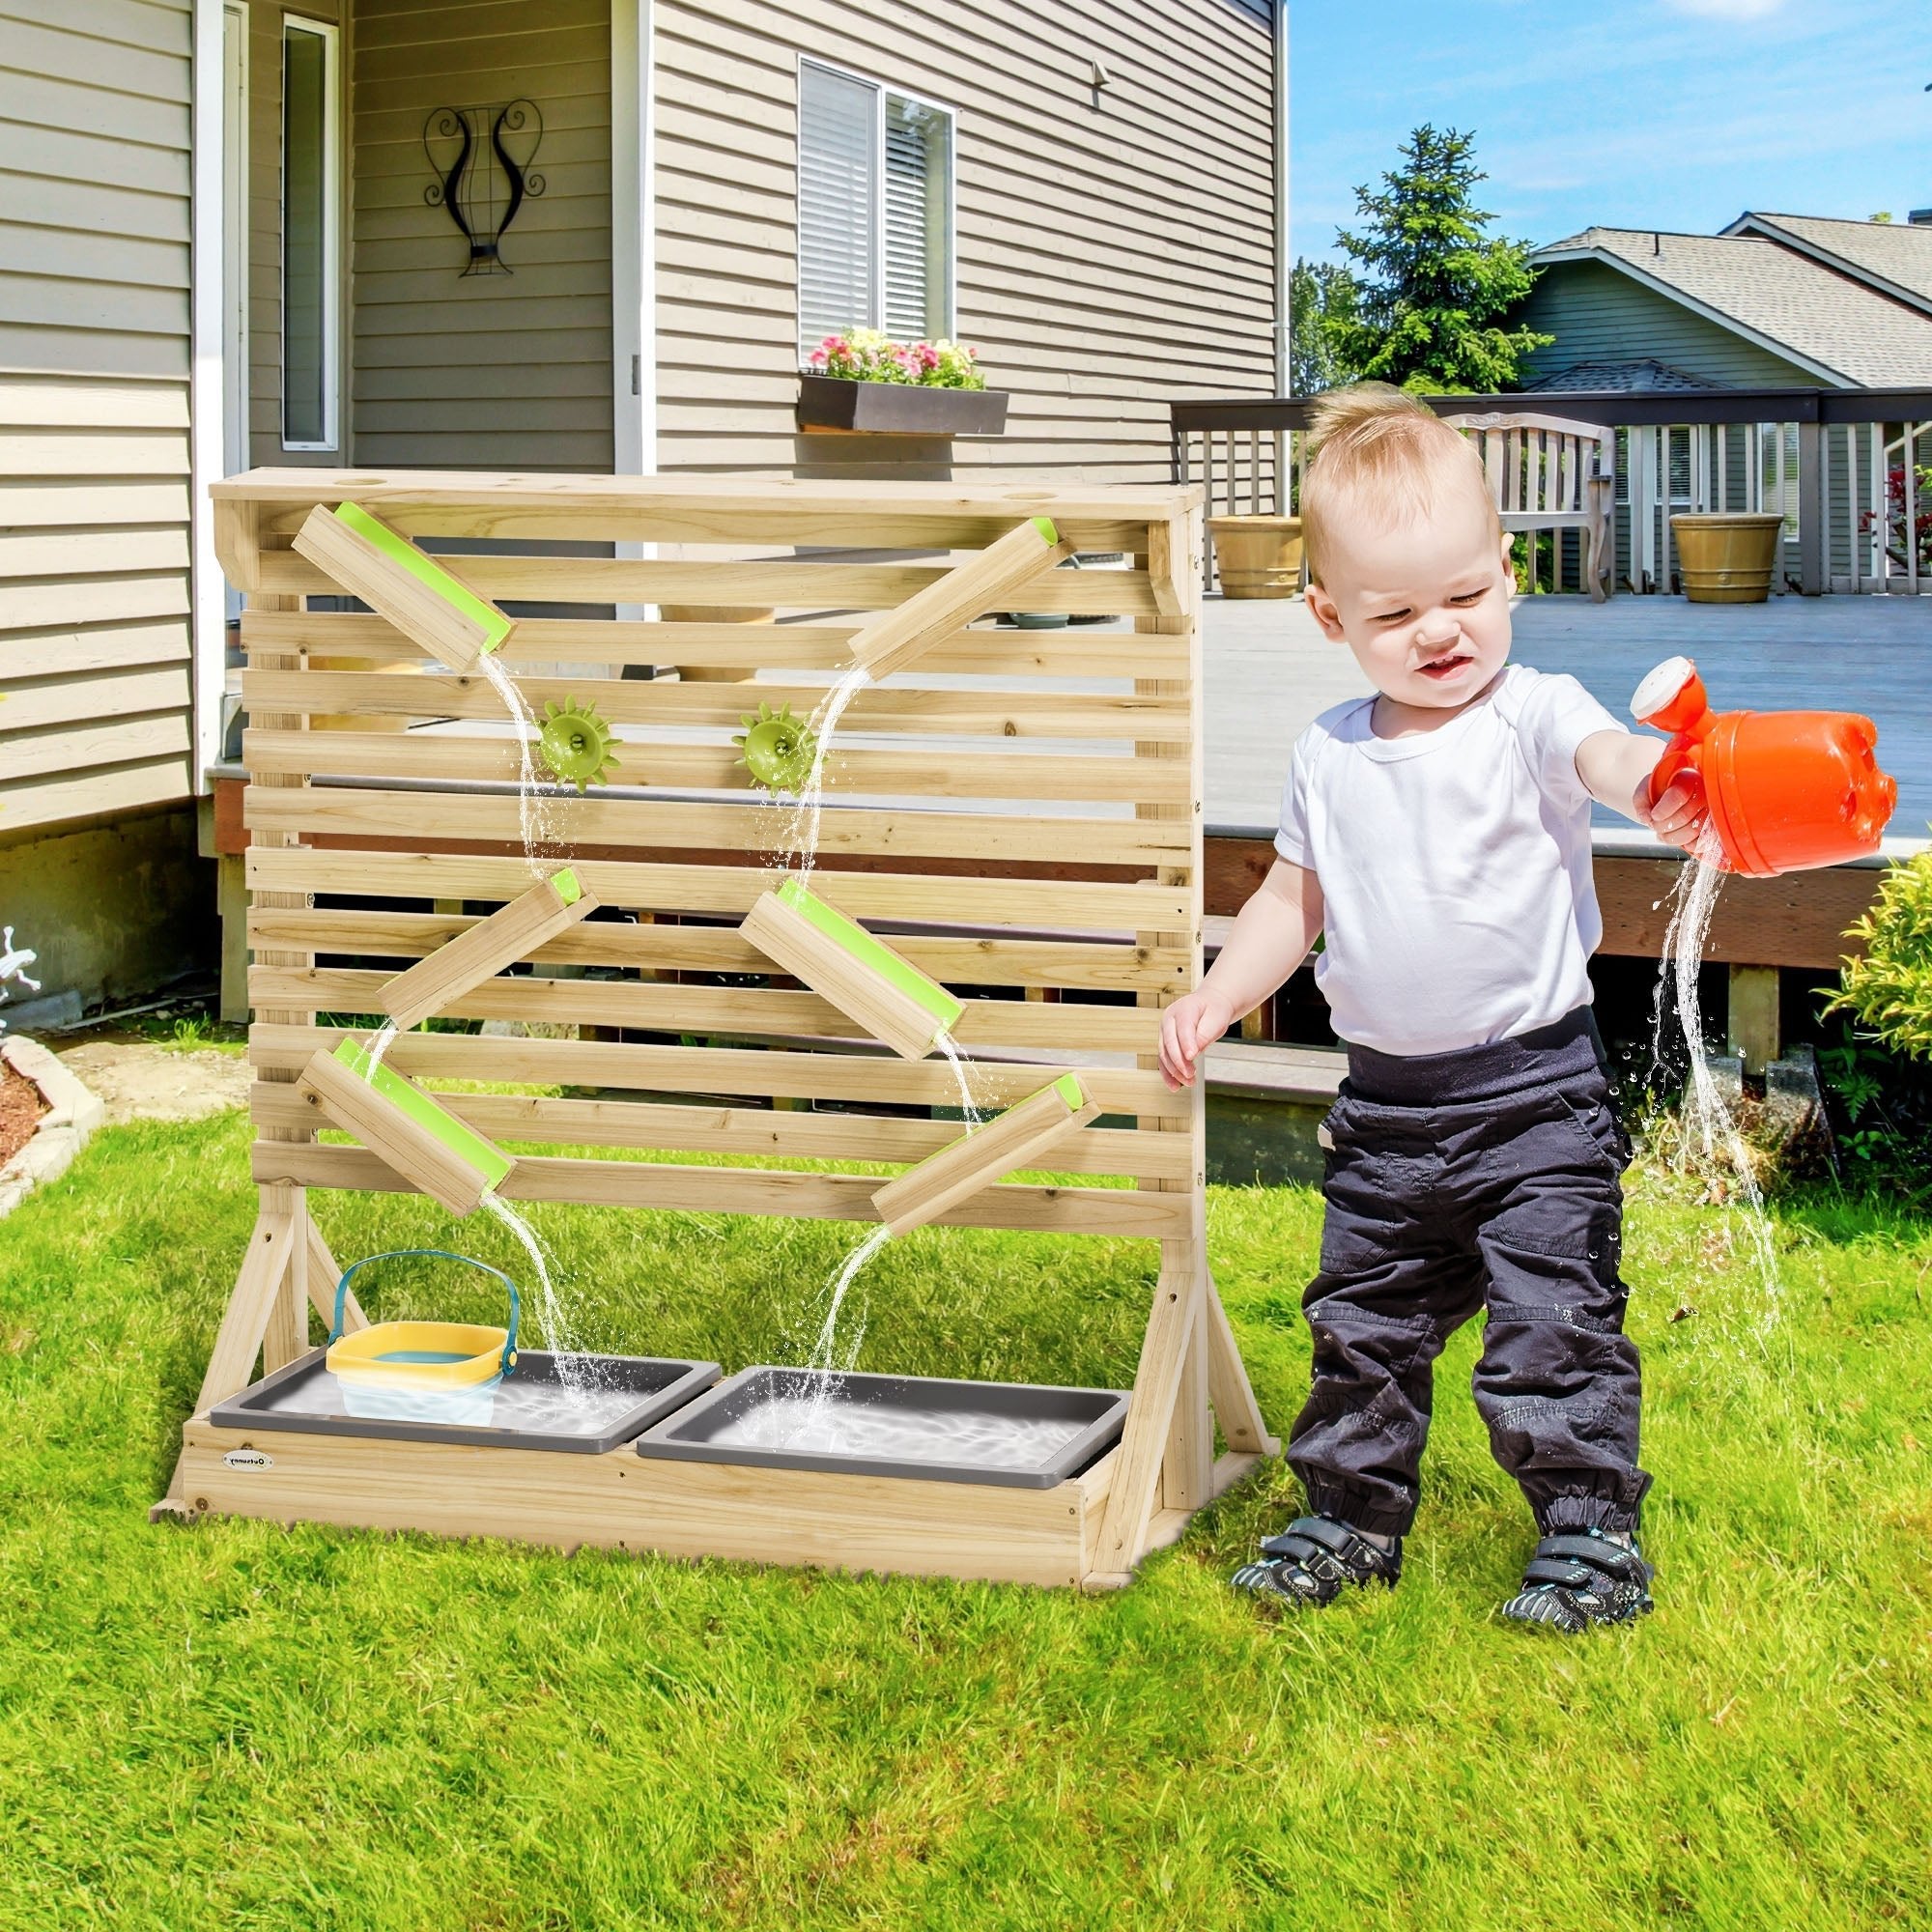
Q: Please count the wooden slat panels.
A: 12